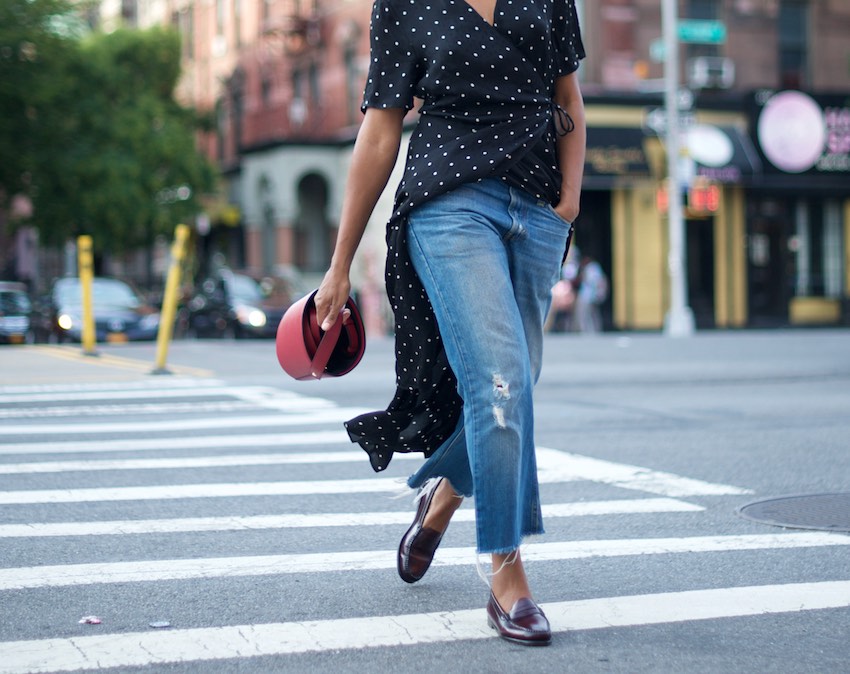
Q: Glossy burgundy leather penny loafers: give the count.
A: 2